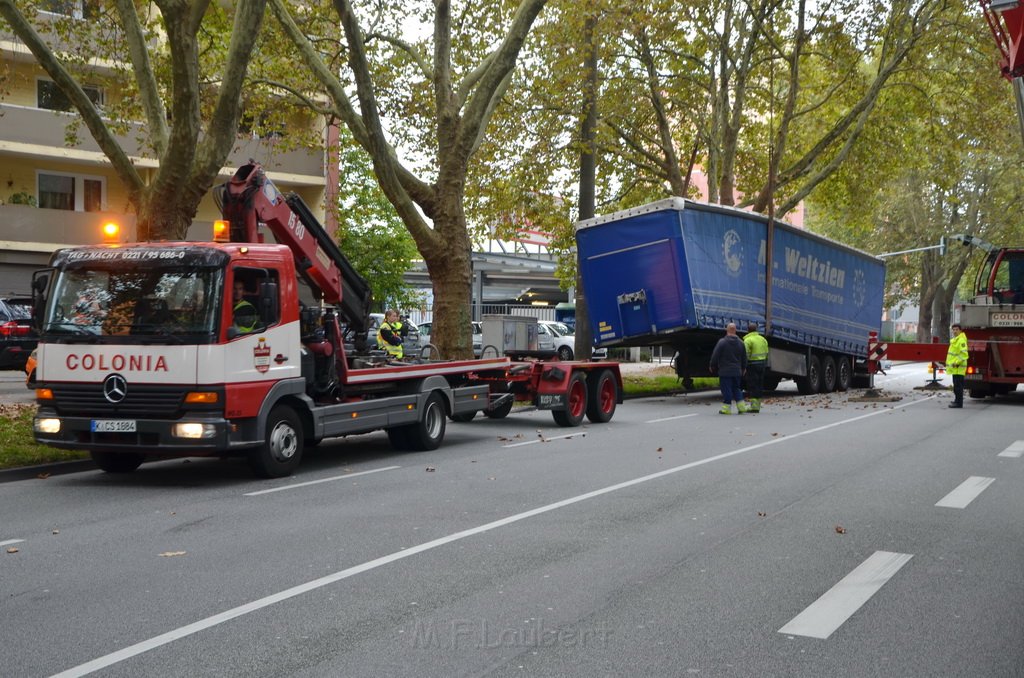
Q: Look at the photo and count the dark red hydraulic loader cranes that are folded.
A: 1